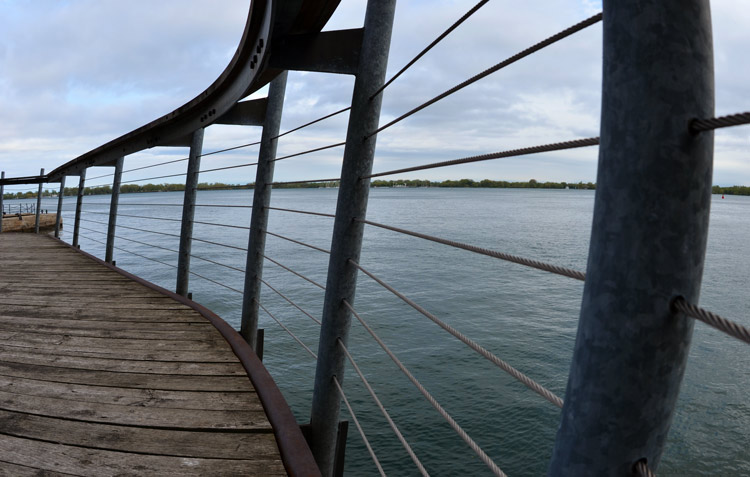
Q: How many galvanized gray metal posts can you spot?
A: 9